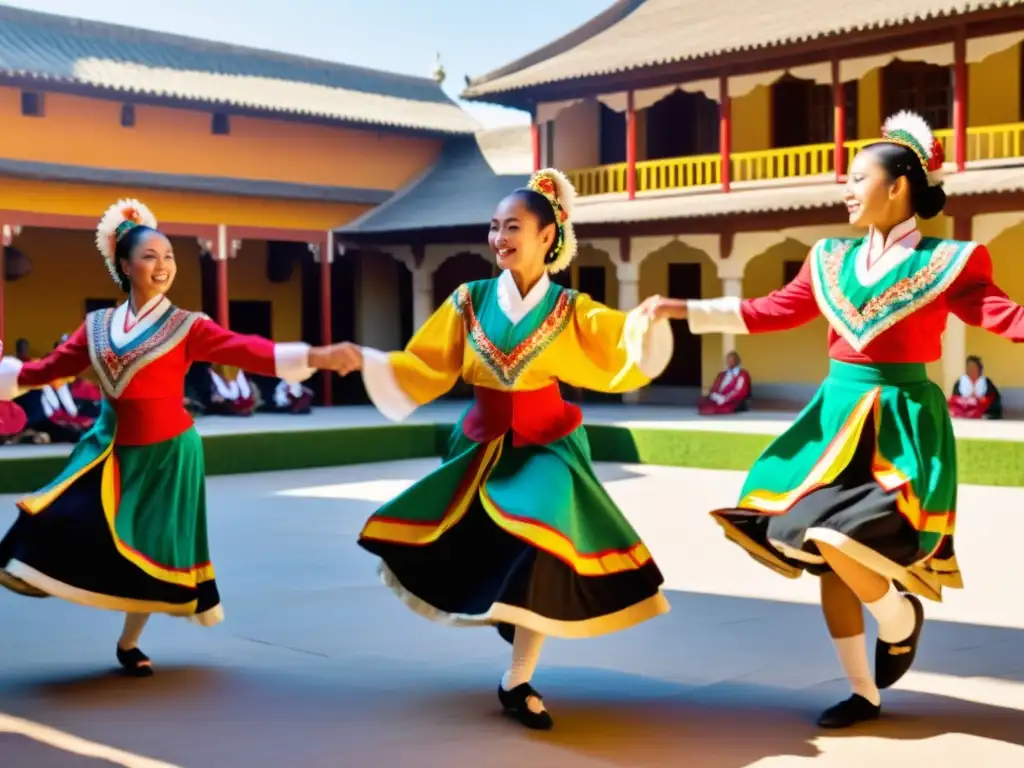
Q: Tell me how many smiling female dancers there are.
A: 3